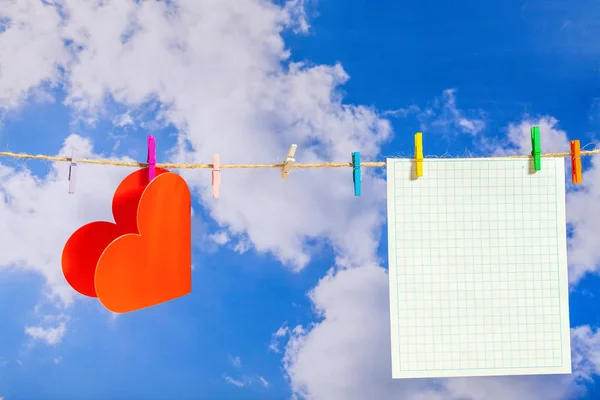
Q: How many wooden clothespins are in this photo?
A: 8